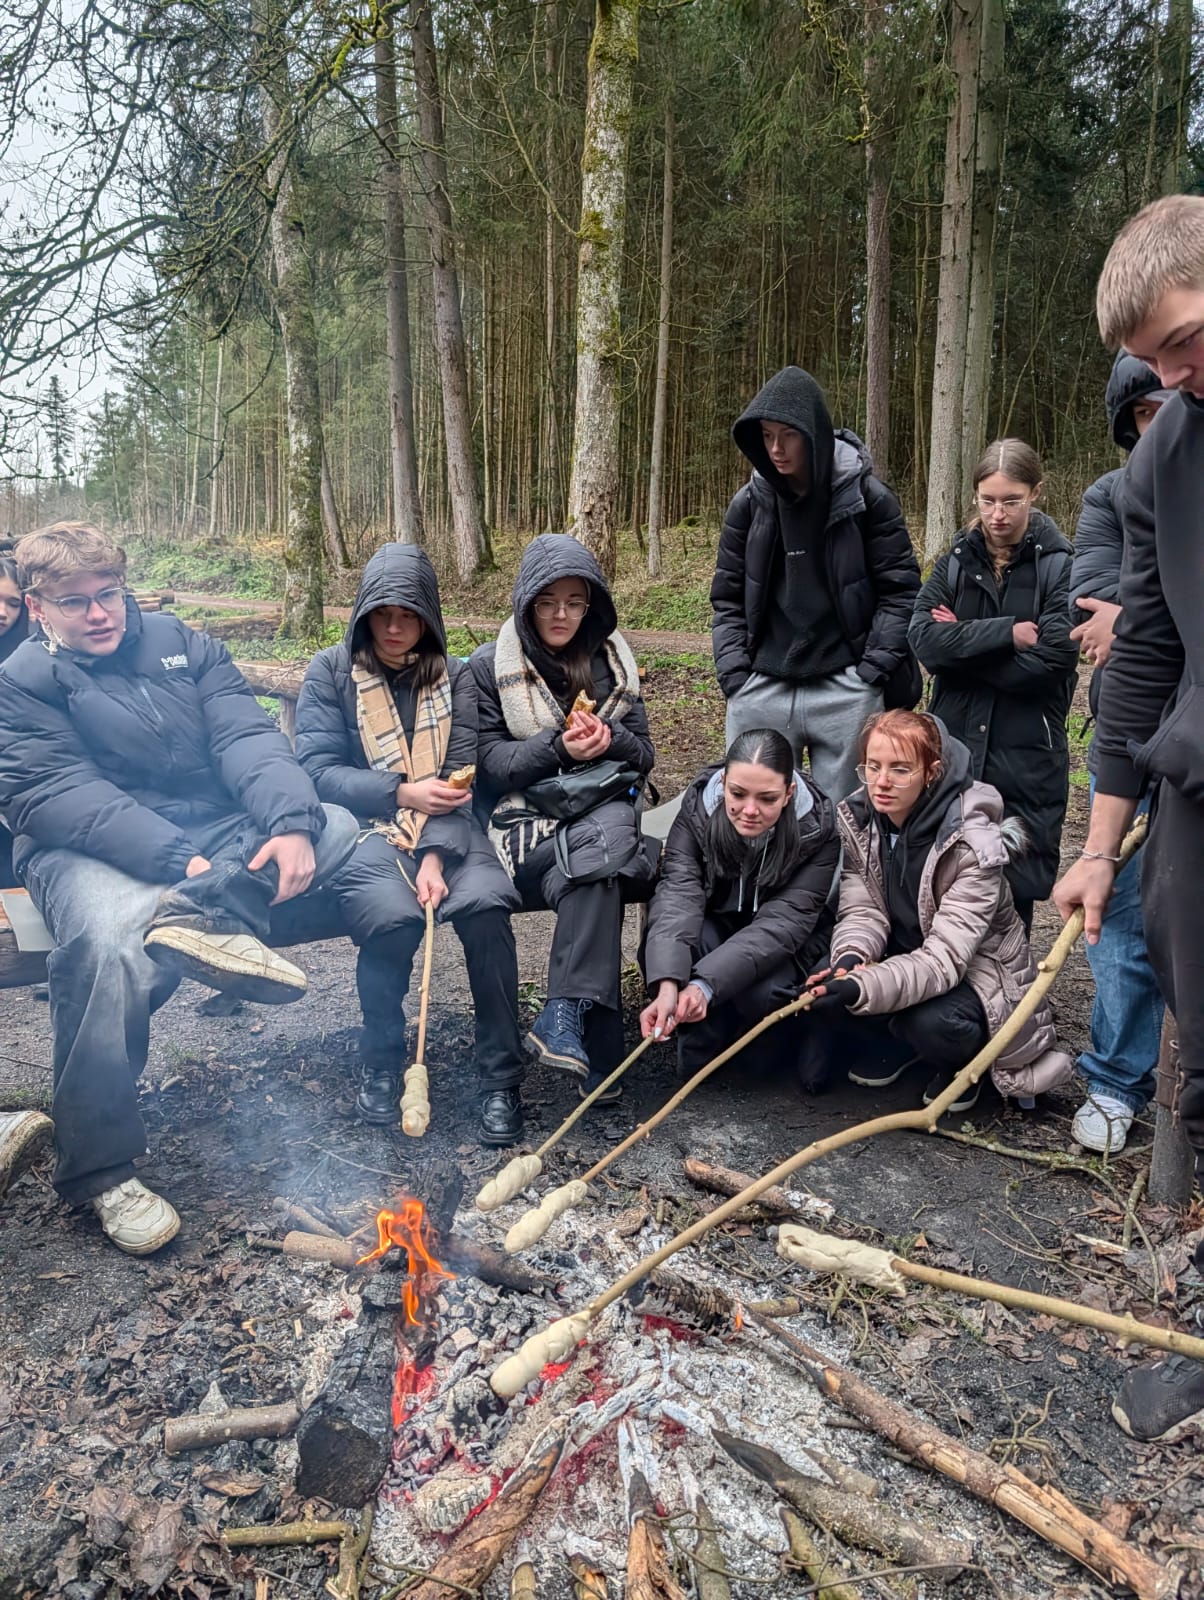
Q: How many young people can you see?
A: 10